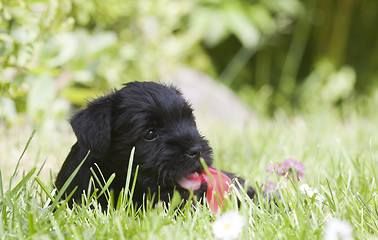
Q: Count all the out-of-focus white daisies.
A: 2